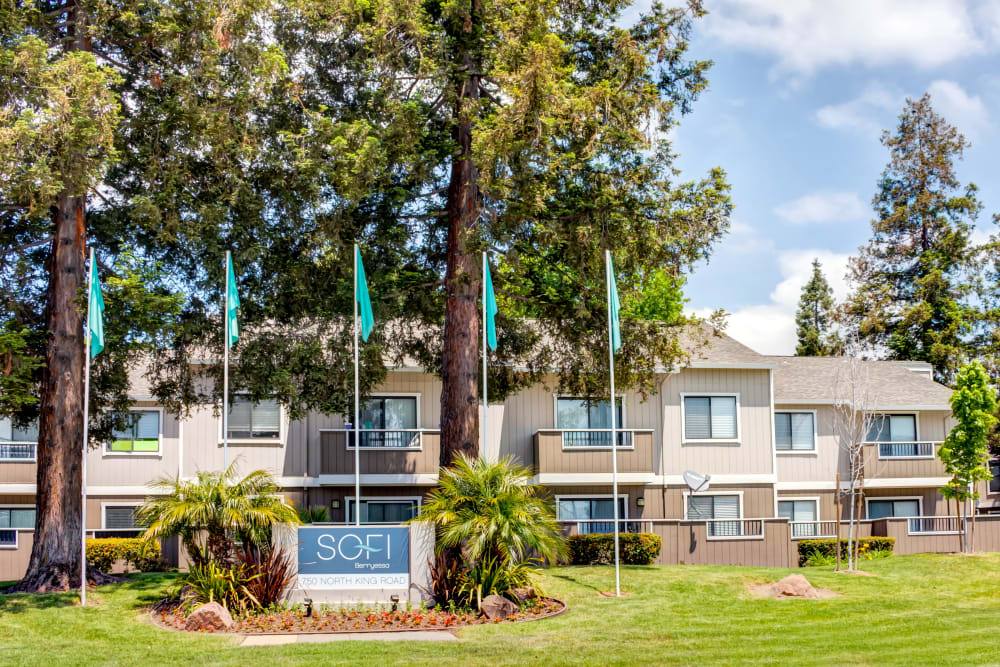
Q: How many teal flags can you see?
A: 5